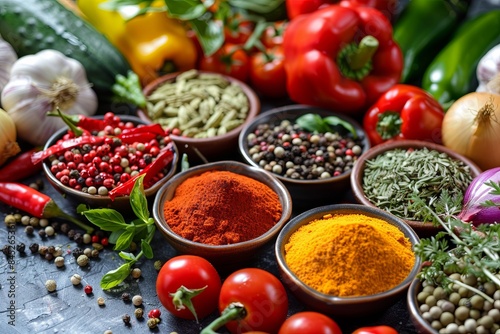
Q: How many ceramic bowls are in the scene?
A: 7